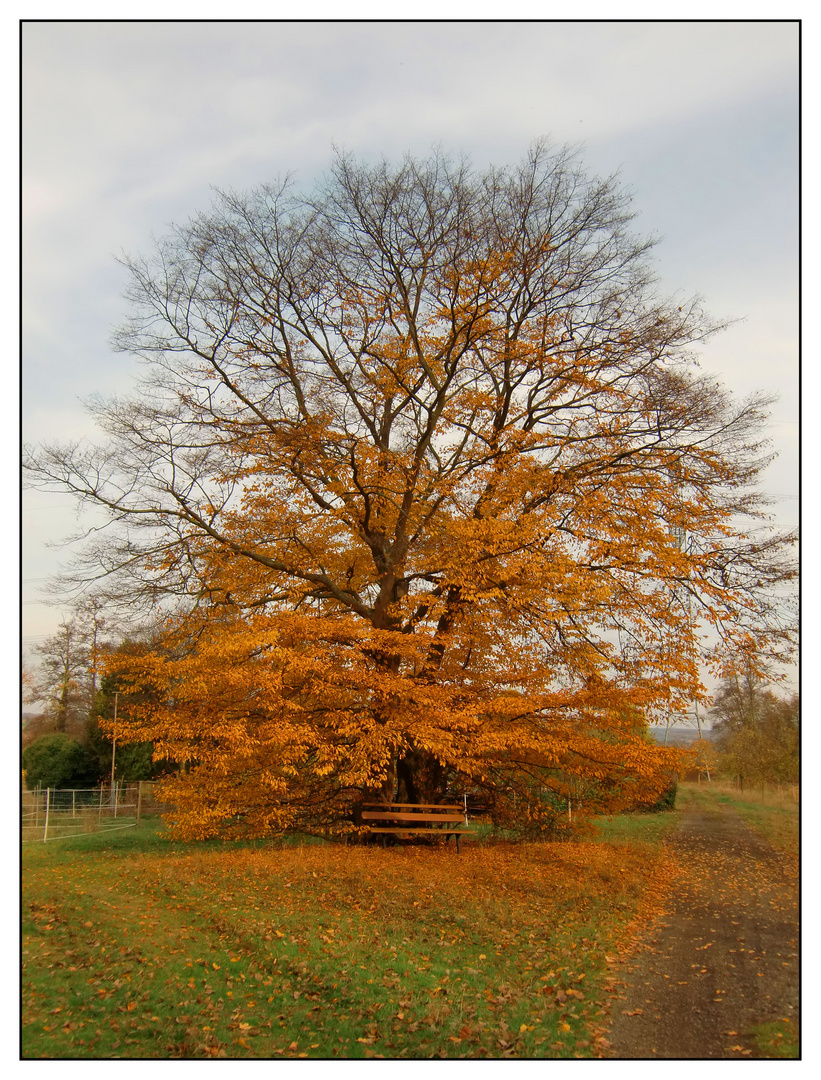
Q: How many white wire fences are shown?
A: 1